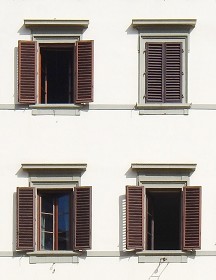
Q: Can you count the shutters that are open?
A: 6